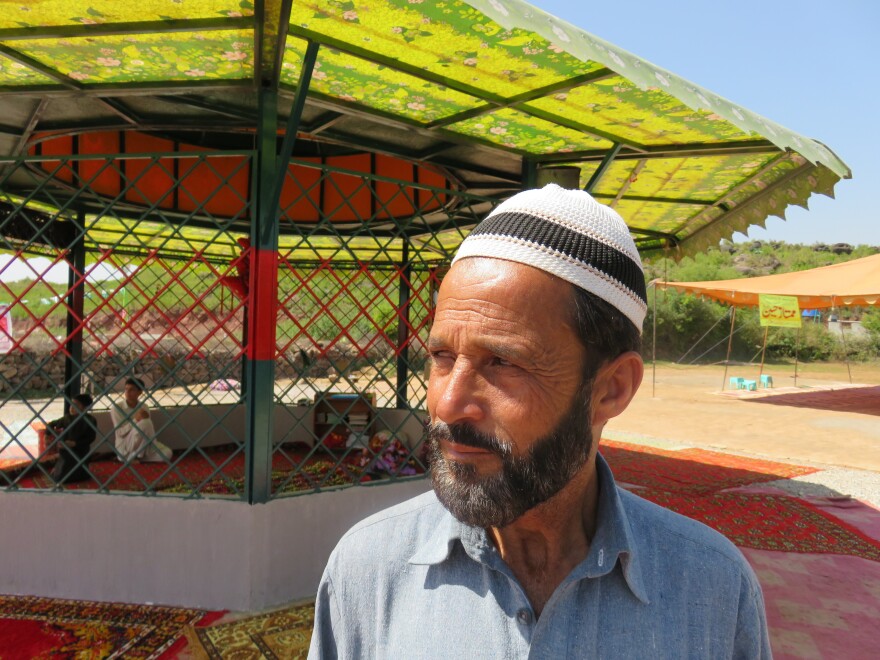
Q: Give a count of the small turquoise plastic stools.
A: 3